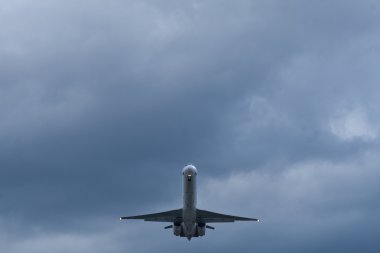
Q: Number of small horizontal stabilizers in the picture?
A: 2